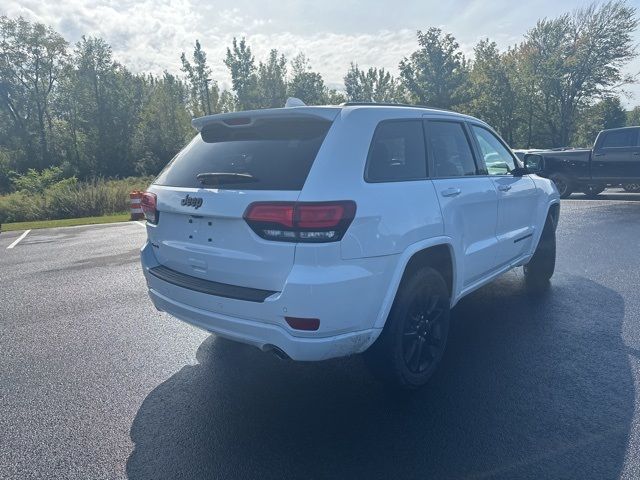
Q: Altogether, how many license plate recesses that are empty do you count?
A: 1